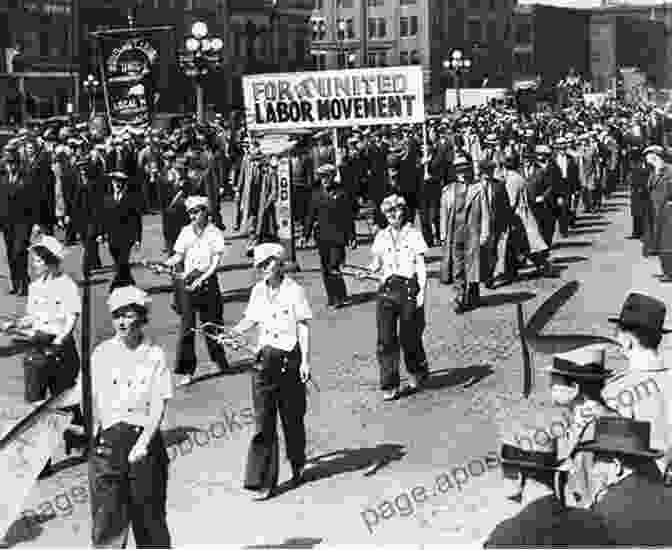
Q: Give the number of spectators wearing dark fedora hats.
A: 4